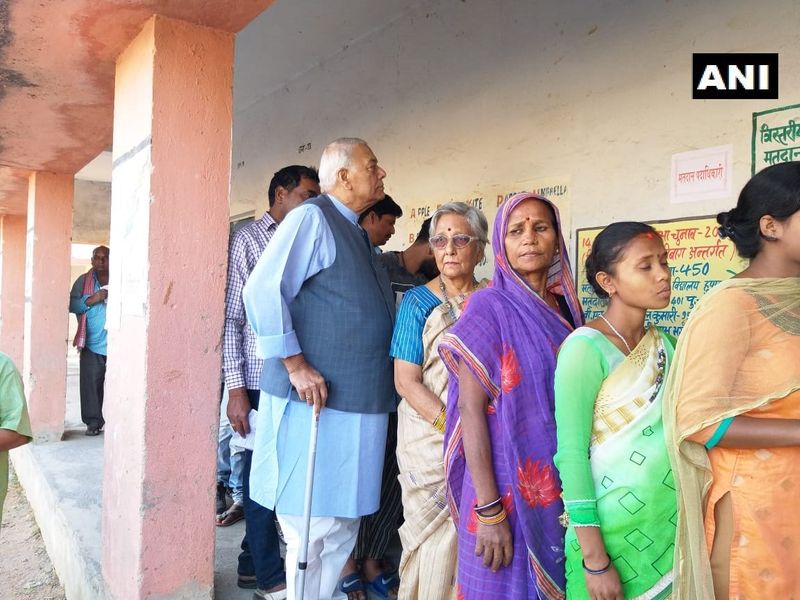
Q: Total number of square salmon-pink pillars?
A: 3